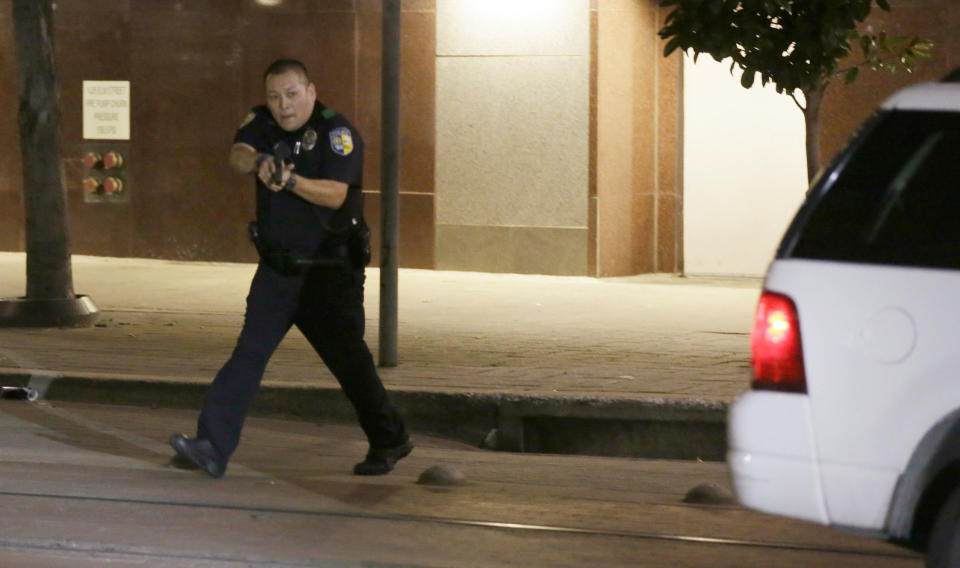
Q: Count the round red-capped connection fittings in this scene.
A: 4